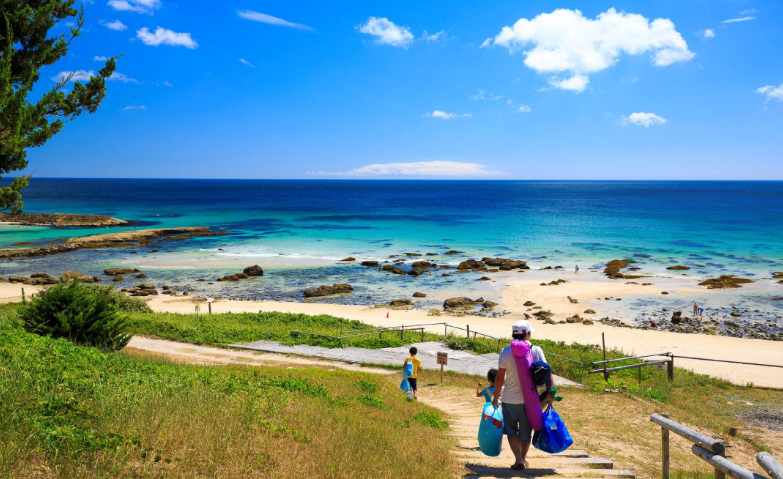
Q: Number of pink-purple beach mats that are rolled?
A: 1